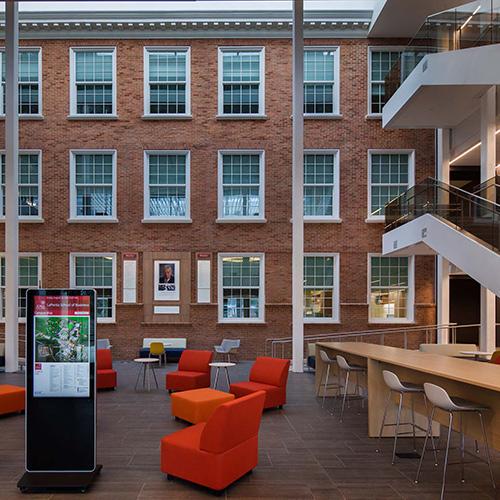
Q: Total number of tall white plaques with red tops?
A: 2